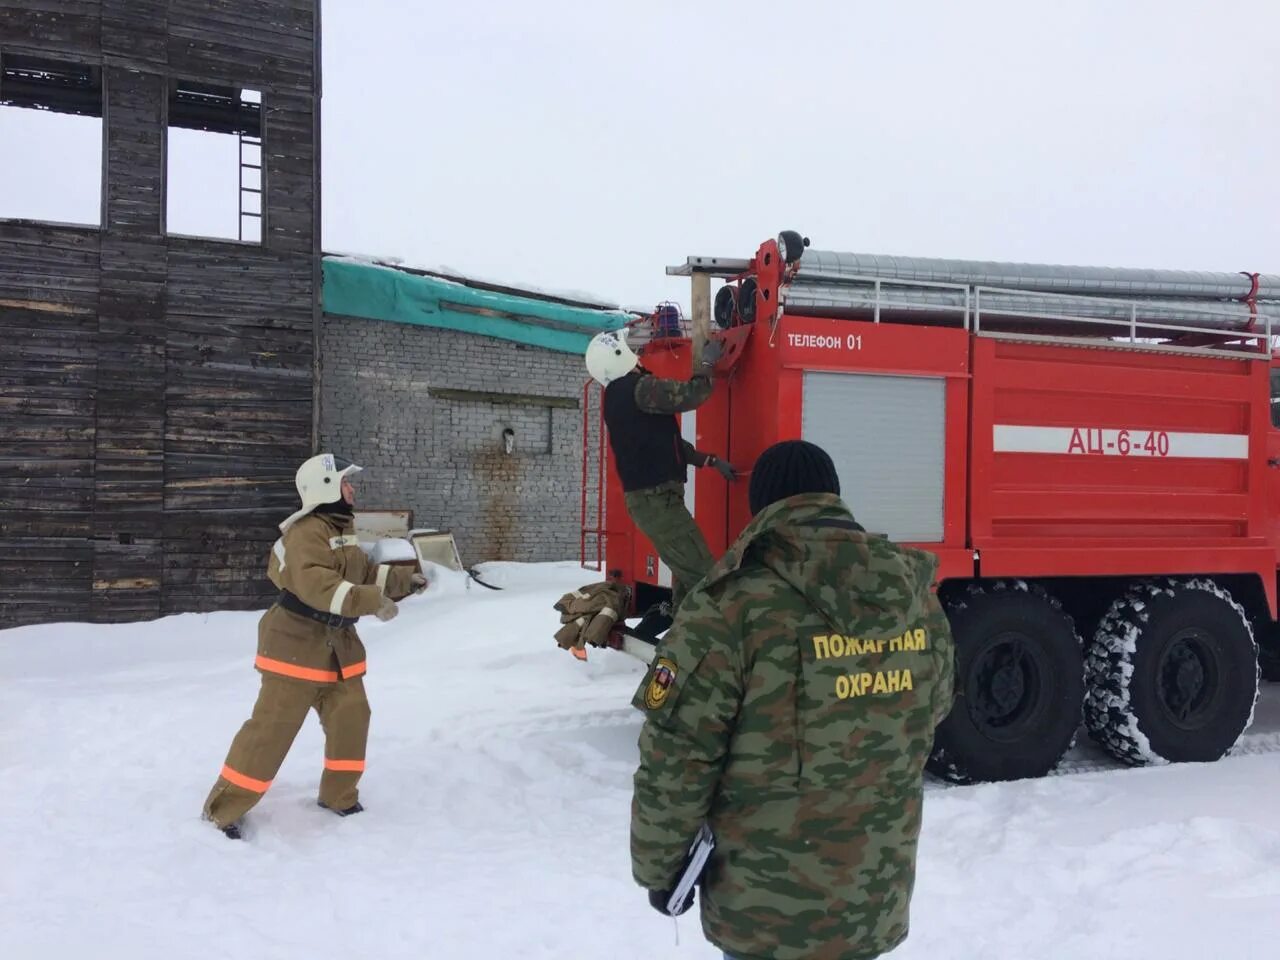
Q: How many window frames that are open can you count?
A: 2